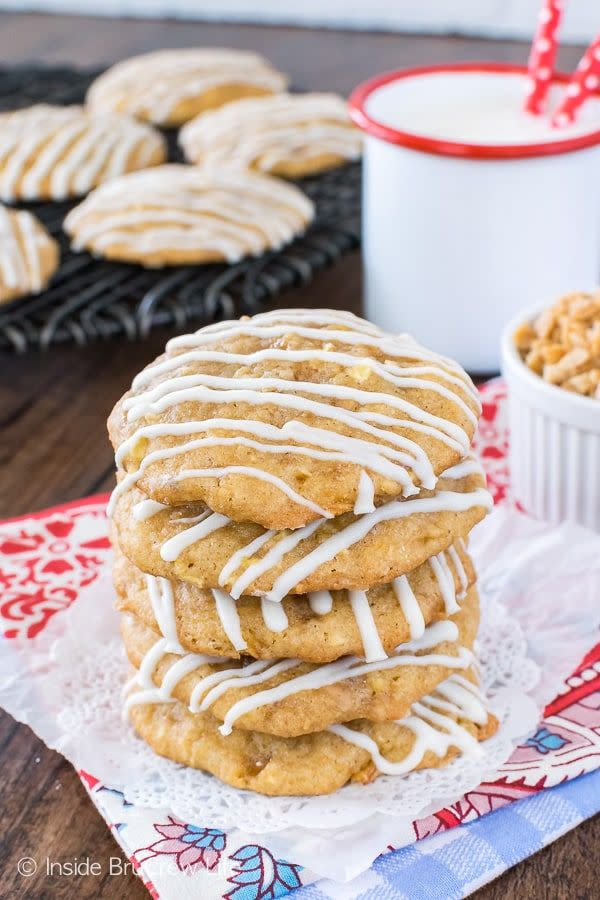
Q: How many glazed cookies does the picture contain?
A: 10